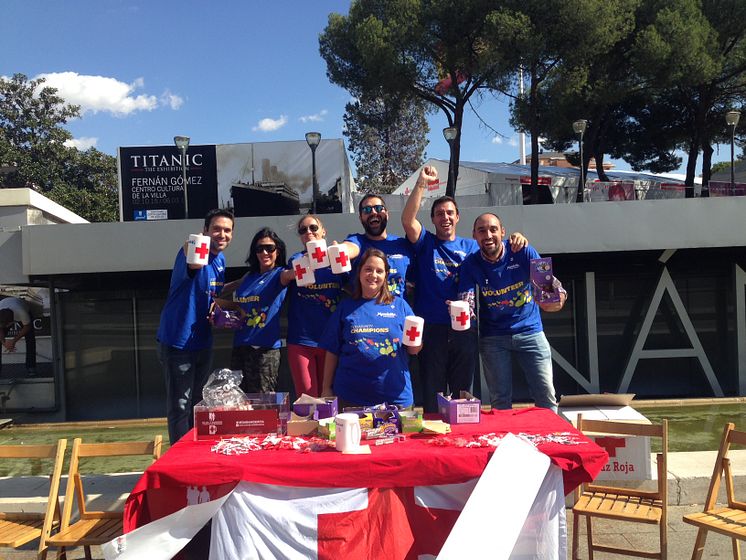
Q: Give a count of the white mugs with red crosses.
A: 6